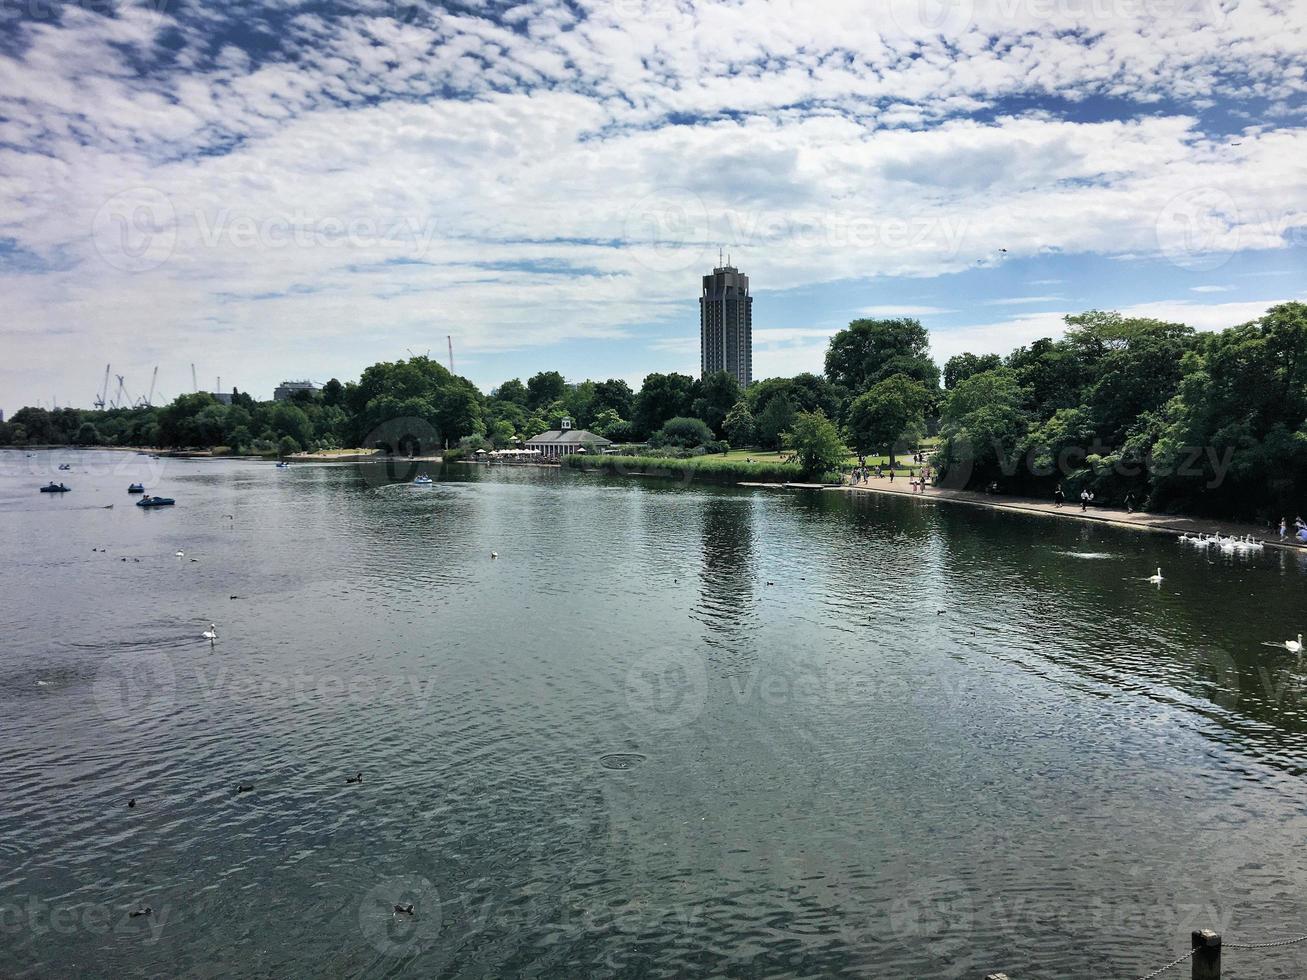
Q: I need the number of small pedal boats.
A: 6